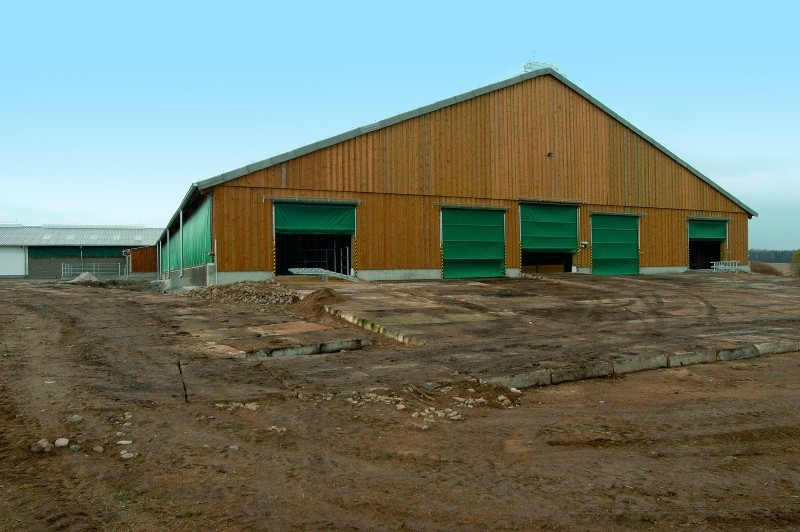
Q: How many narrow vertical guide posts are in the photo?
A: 10